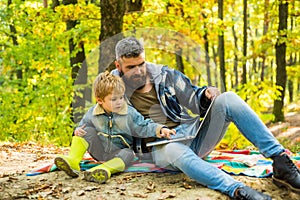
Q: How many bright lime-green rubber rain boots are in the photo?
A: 2